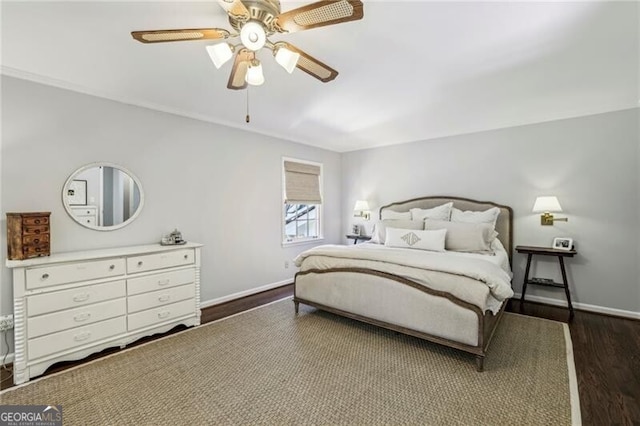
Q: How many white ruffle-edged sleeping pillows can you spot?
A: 3